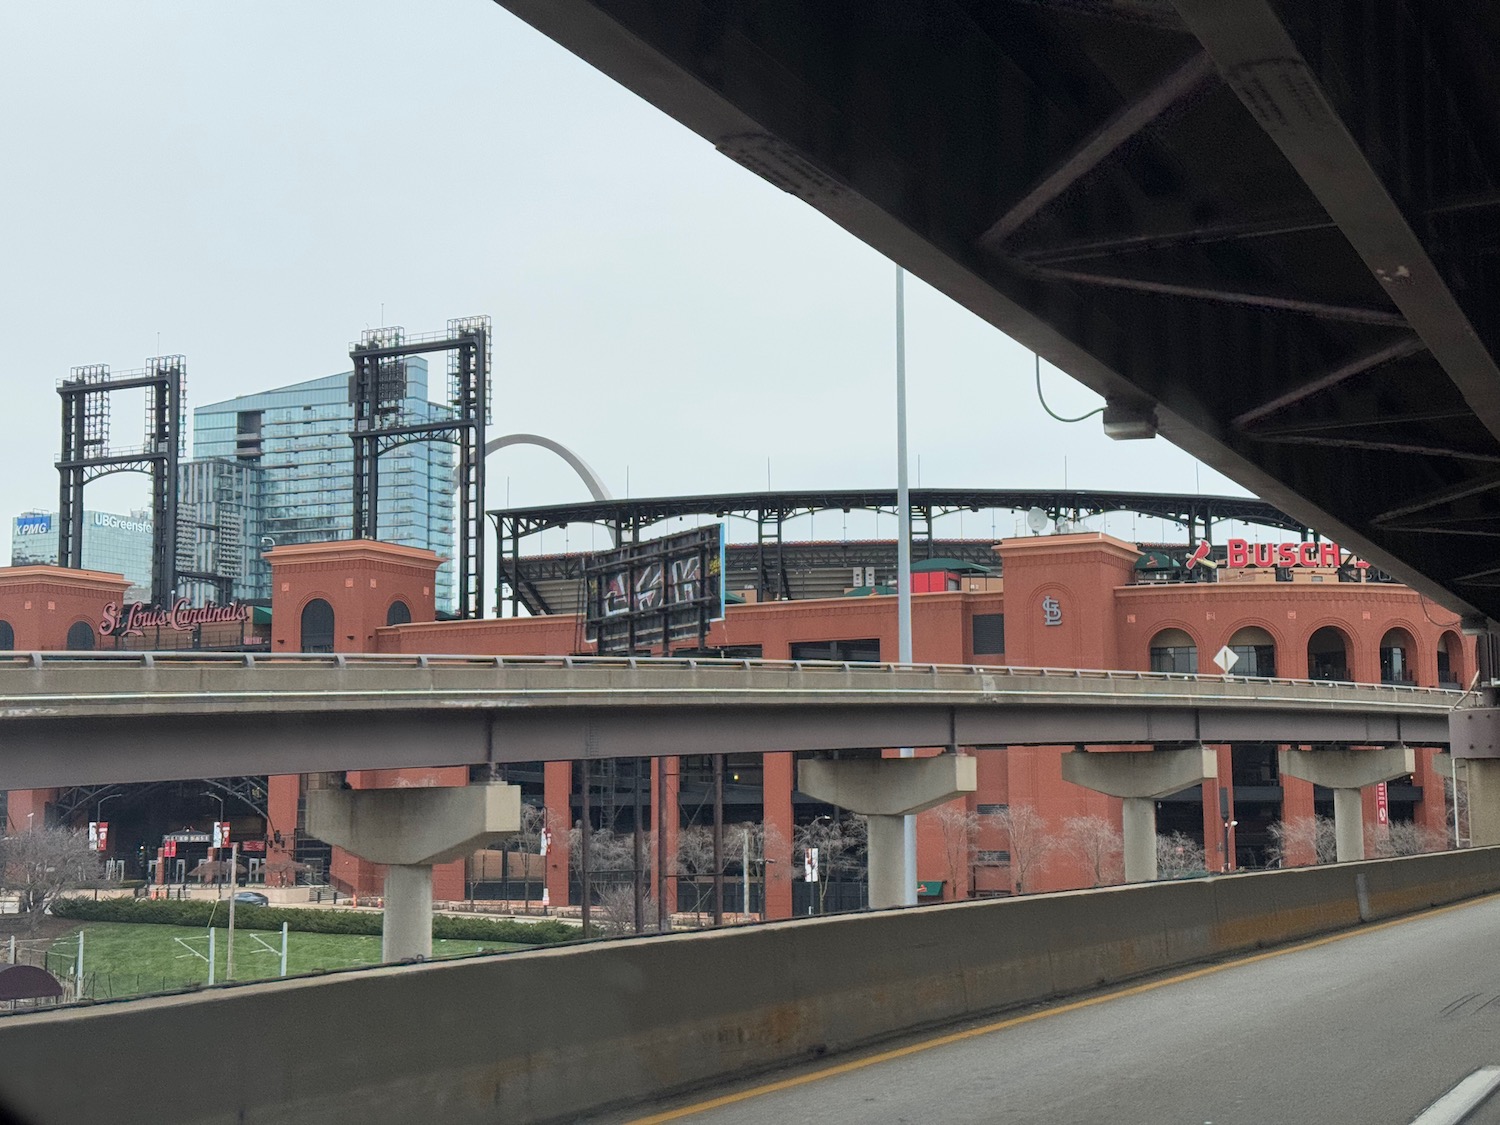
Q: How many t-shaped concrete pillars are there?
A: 4